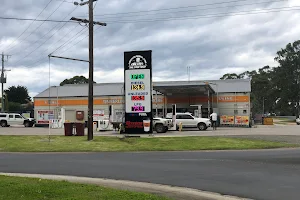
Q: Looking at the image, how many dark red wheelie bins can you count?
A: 2